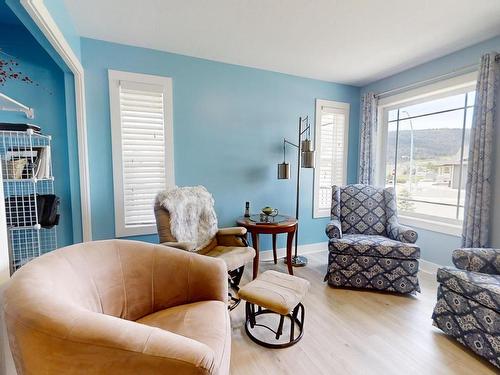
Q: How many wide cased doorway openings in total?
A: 1